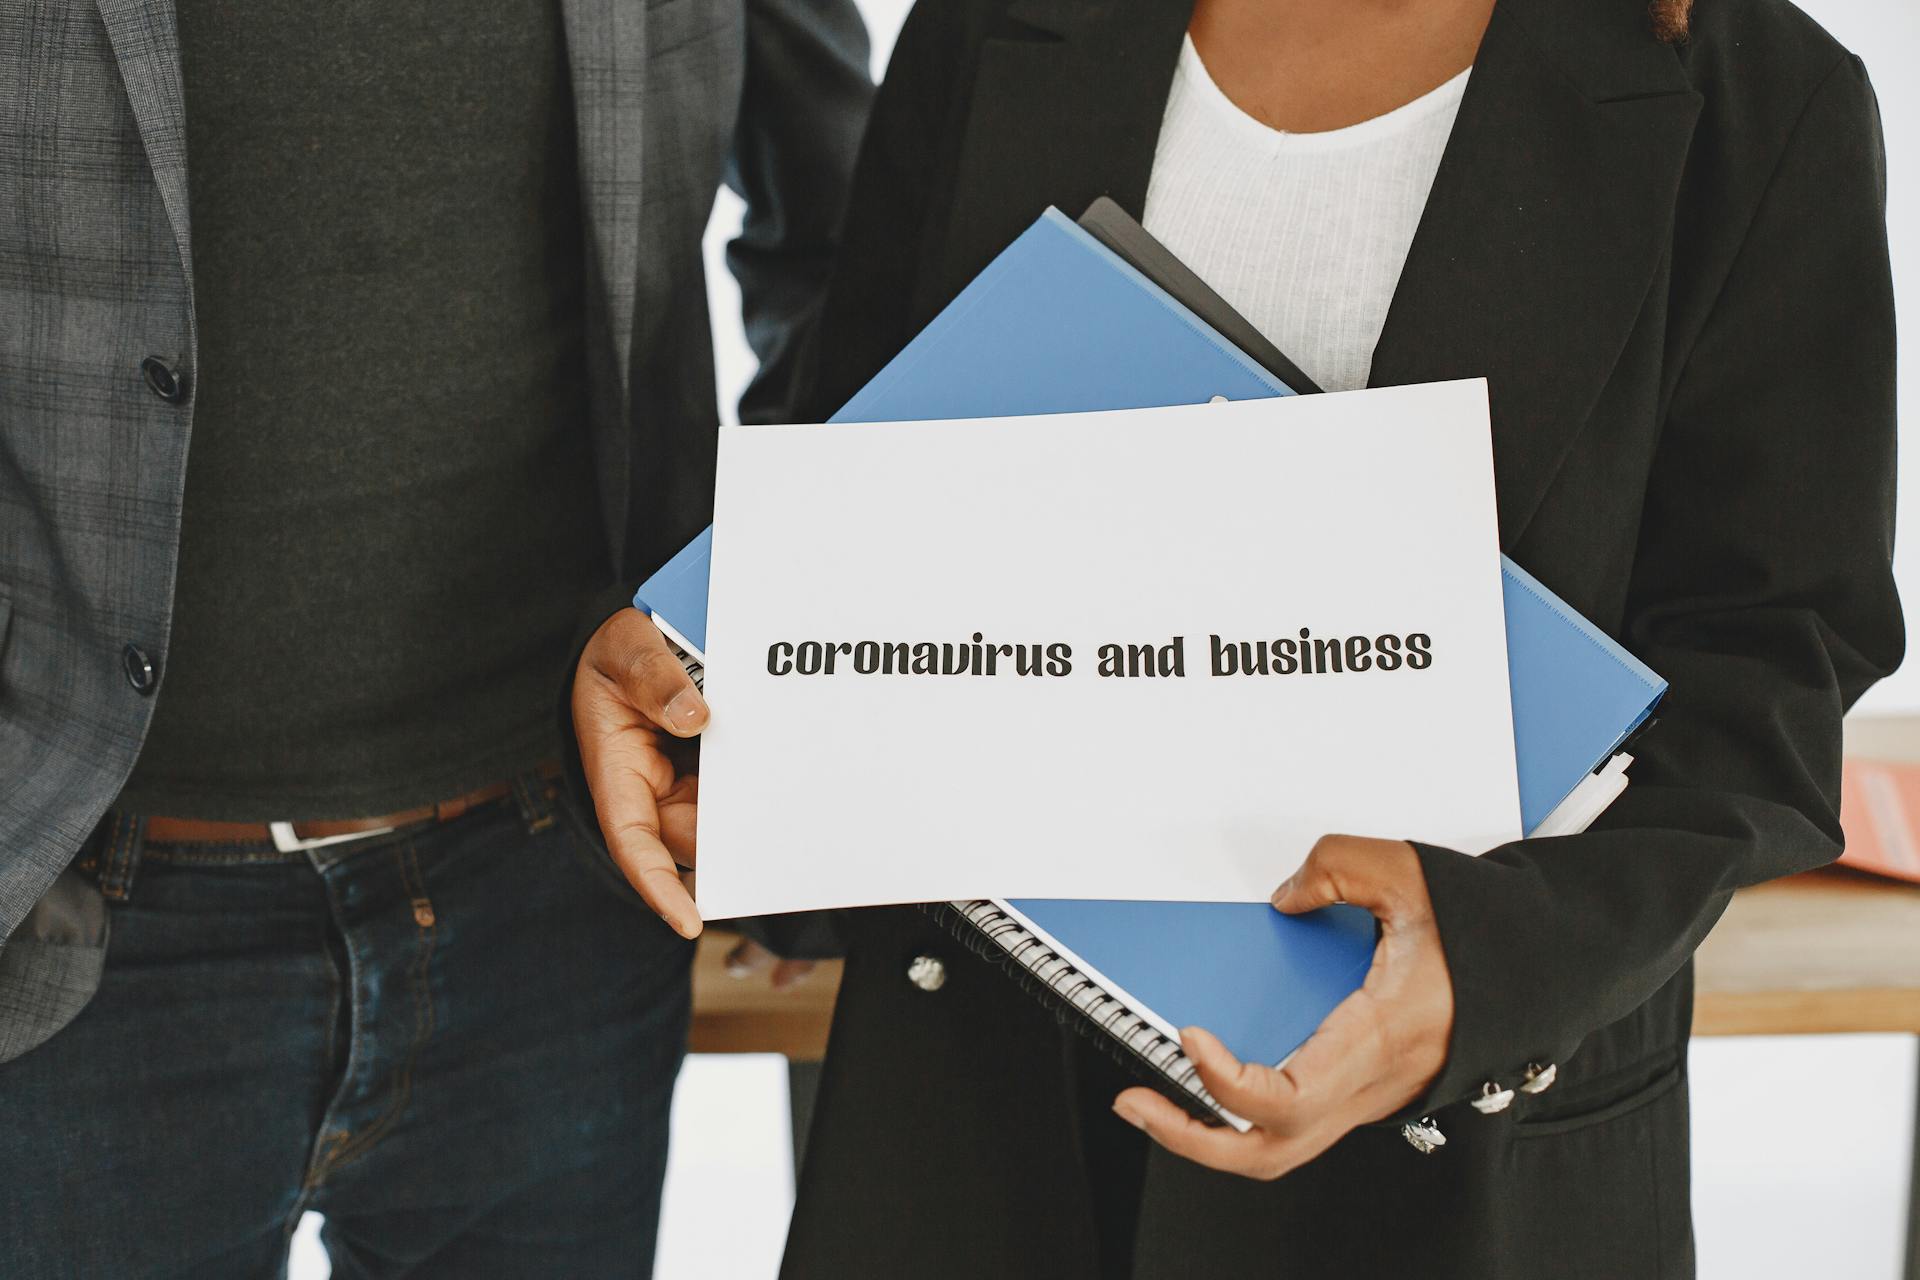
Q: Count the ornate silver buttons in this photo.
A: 4